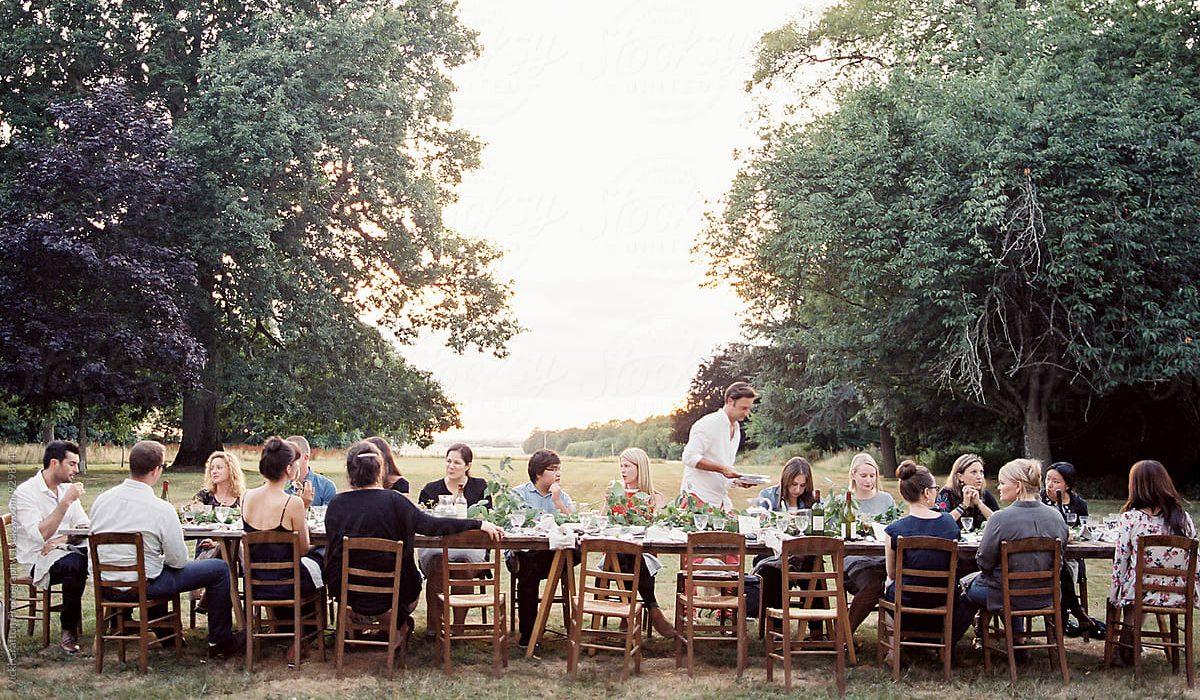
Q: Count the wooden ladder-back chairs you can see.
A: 11